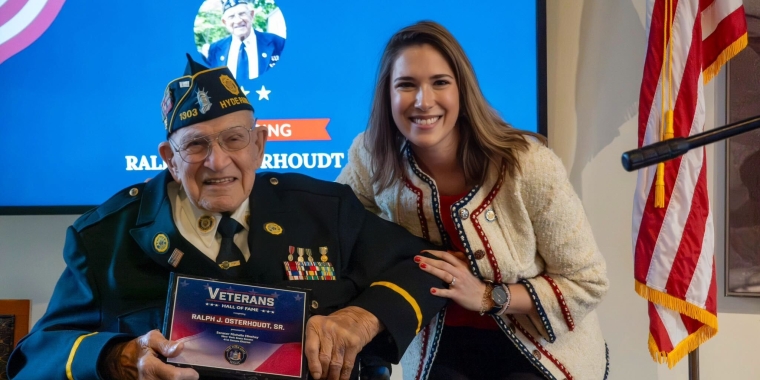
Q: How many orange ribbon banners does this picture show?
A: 1